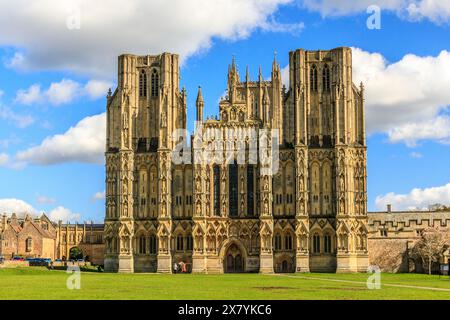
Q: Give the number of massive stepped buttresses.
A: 6